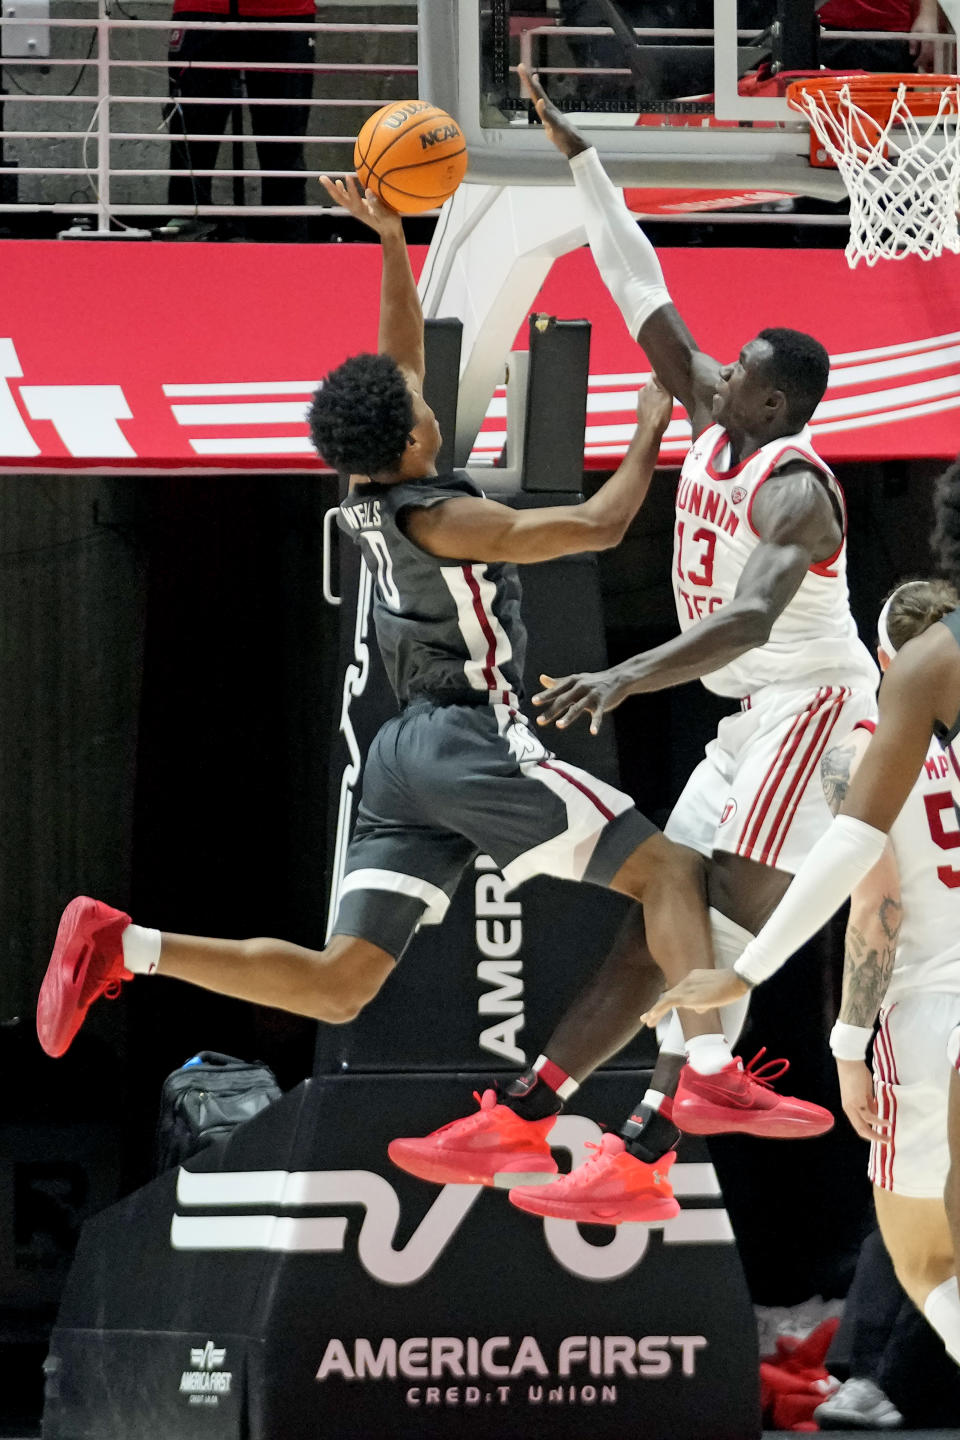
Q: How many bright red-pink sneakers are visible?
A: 4